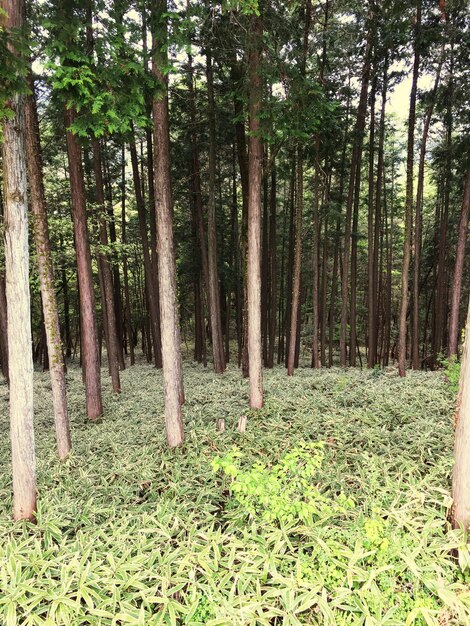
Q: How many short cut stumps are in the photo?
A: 2